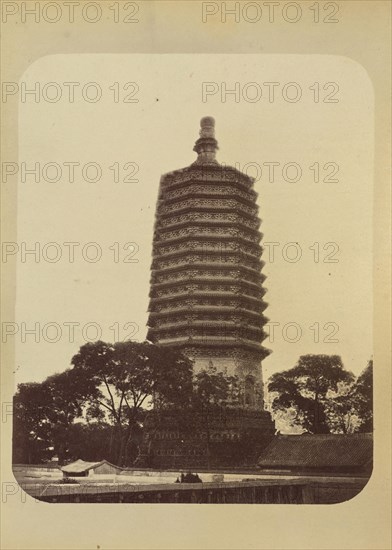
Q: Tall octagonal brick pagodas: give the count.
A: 1